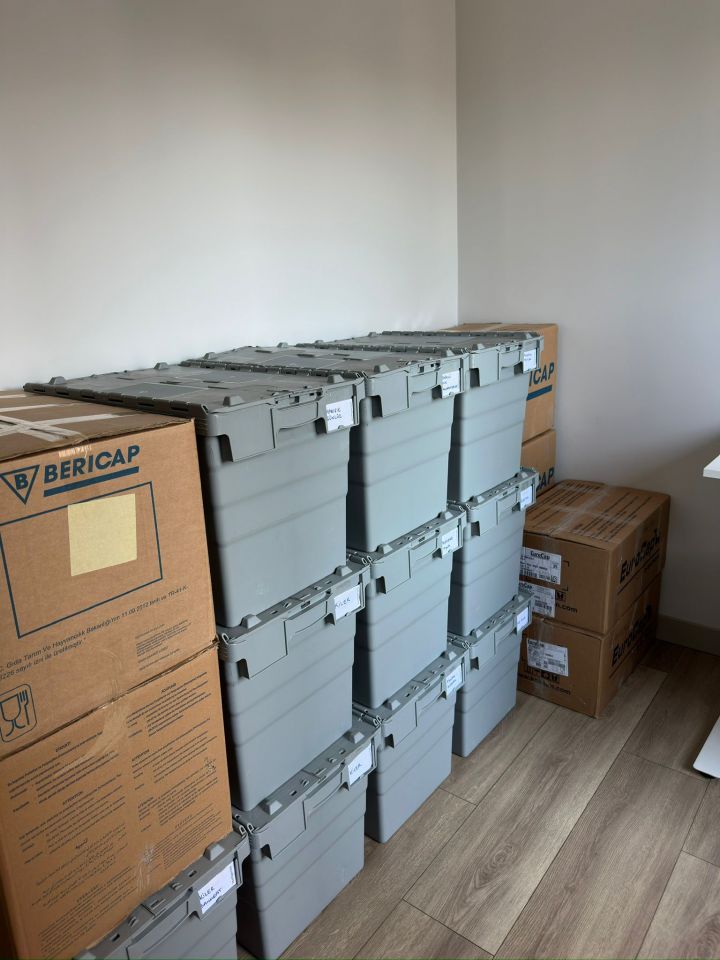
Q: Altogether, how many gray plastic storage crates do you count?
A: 10